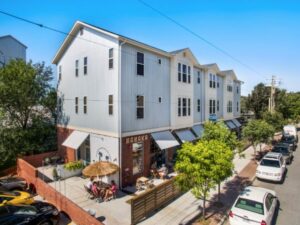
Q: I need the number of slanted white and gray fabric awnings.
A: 6